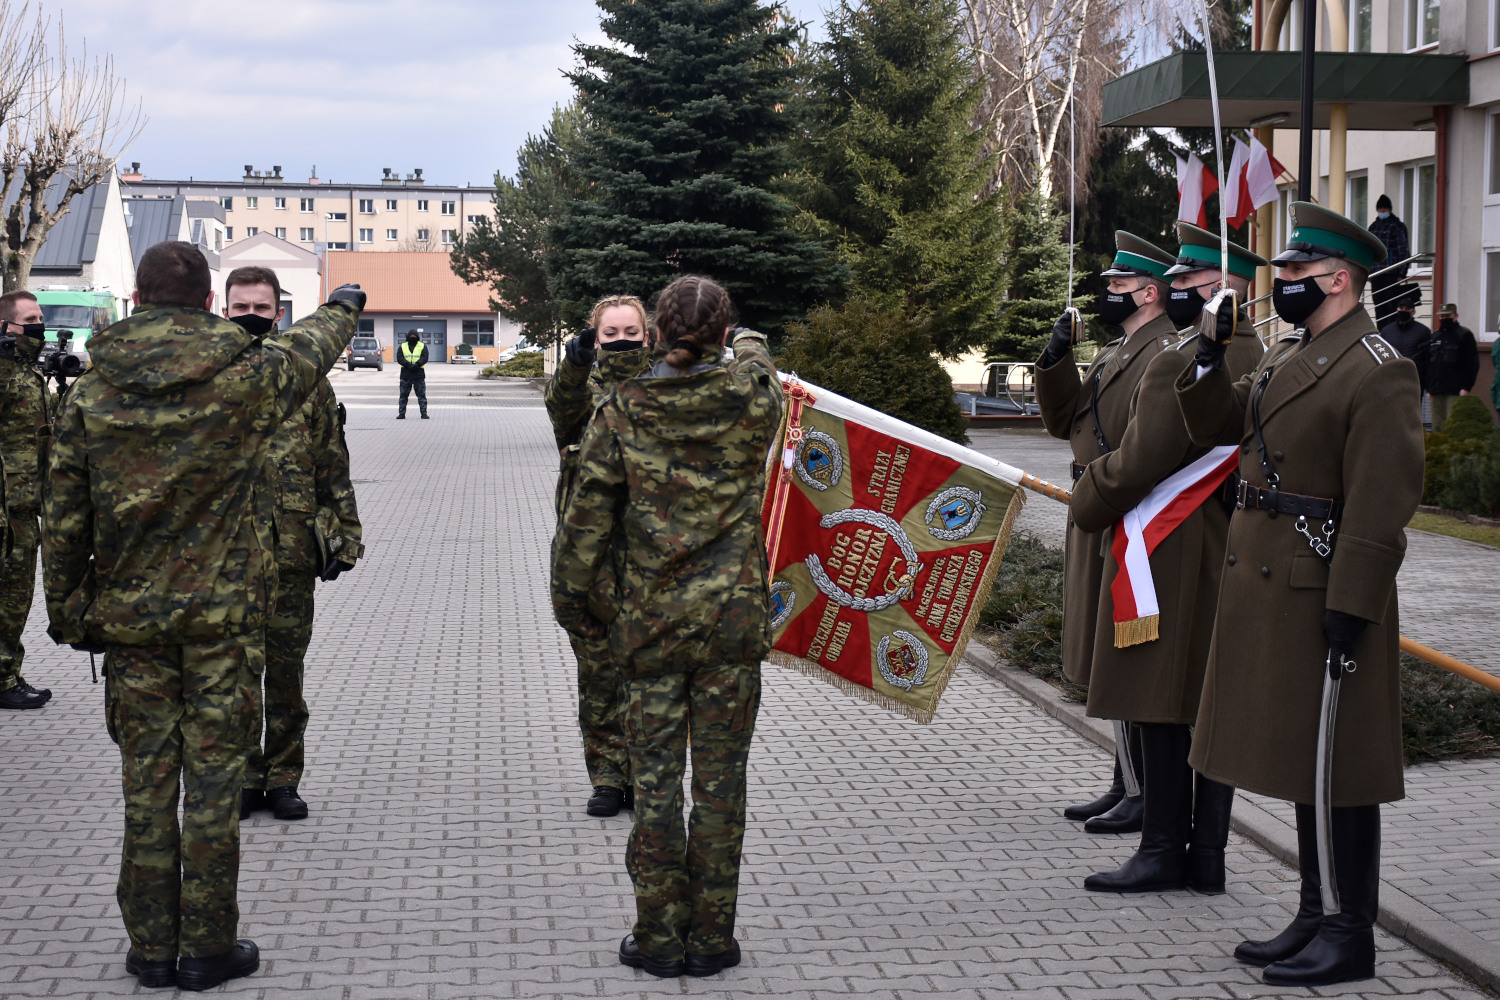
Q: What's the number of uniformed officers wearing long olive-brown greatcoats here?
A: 3